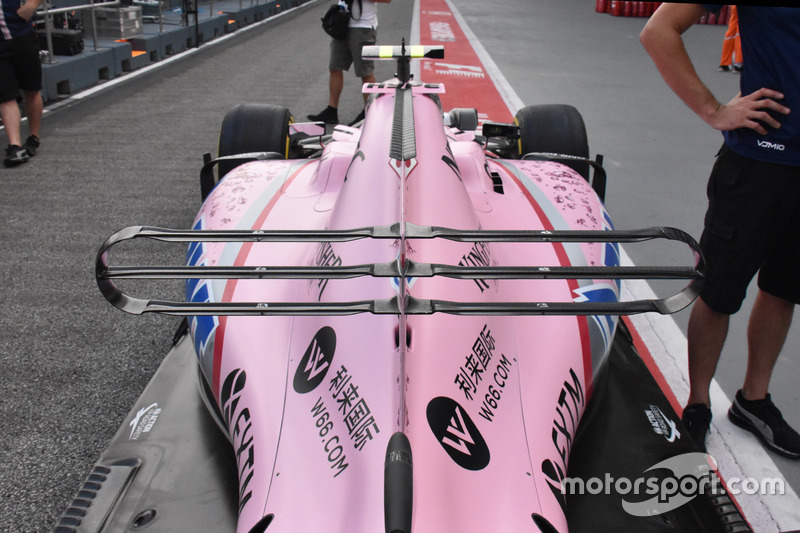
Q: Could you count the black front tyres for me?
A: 2